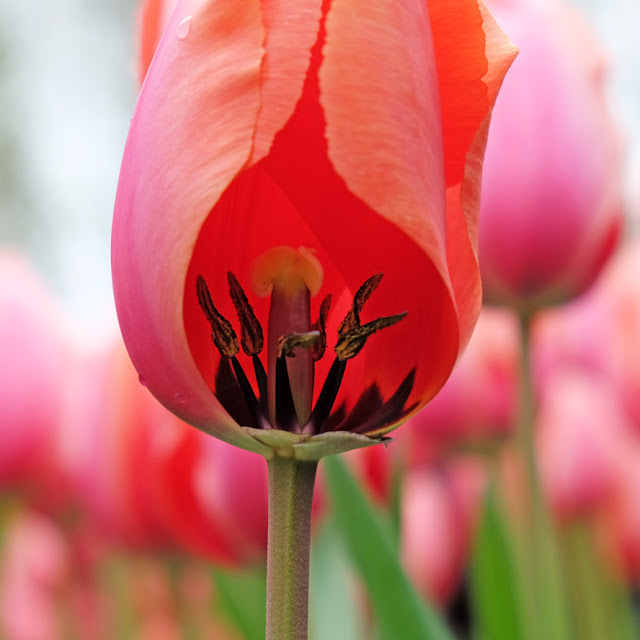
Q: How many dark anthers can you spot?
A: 6